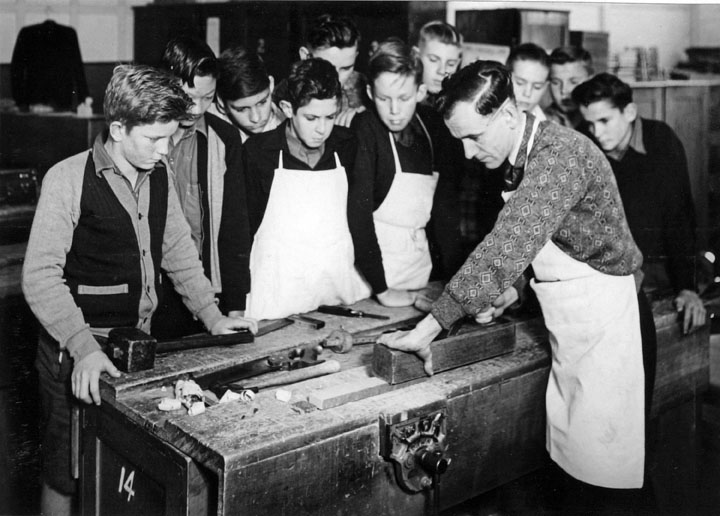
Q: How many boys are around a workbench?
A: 10